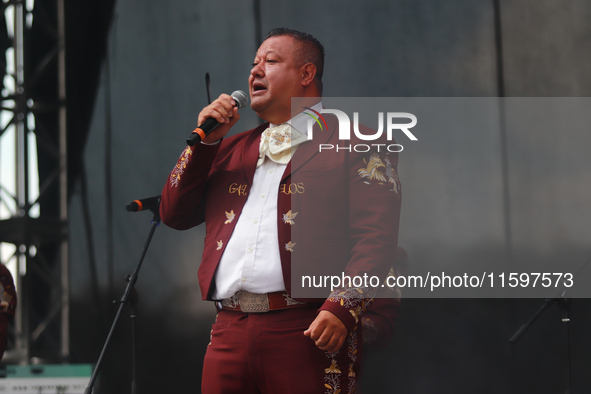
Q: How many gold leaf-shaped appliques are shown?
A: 4